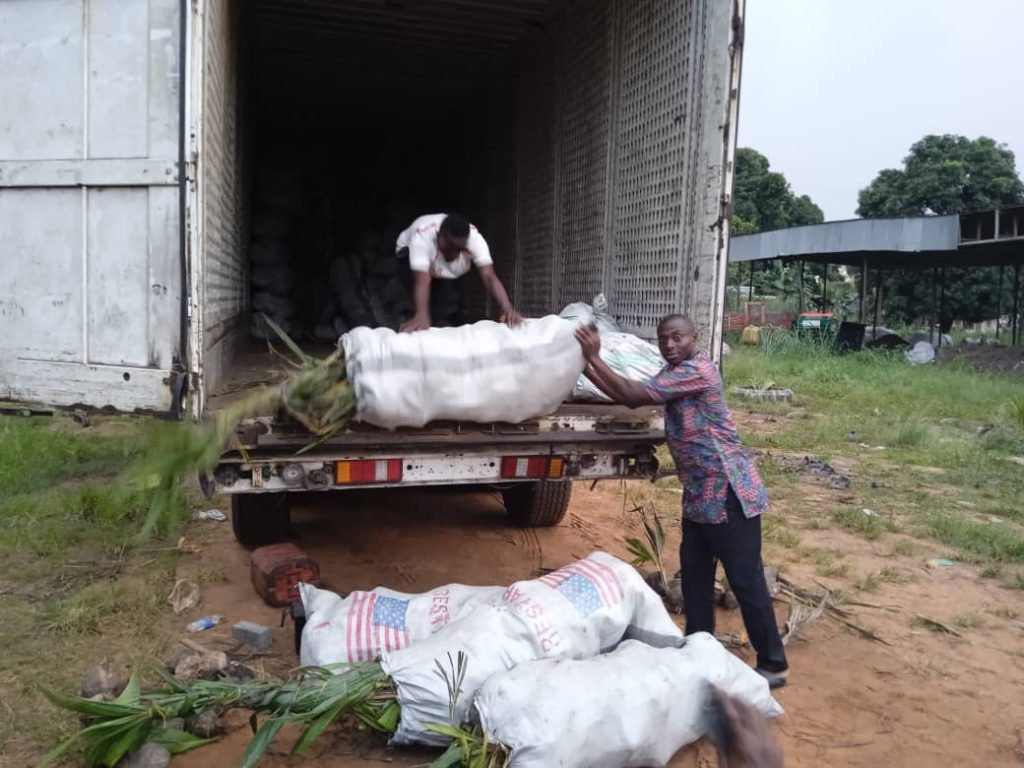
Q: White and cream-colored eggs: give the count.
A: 0